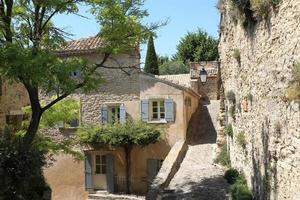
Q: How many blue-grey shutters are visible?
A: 7